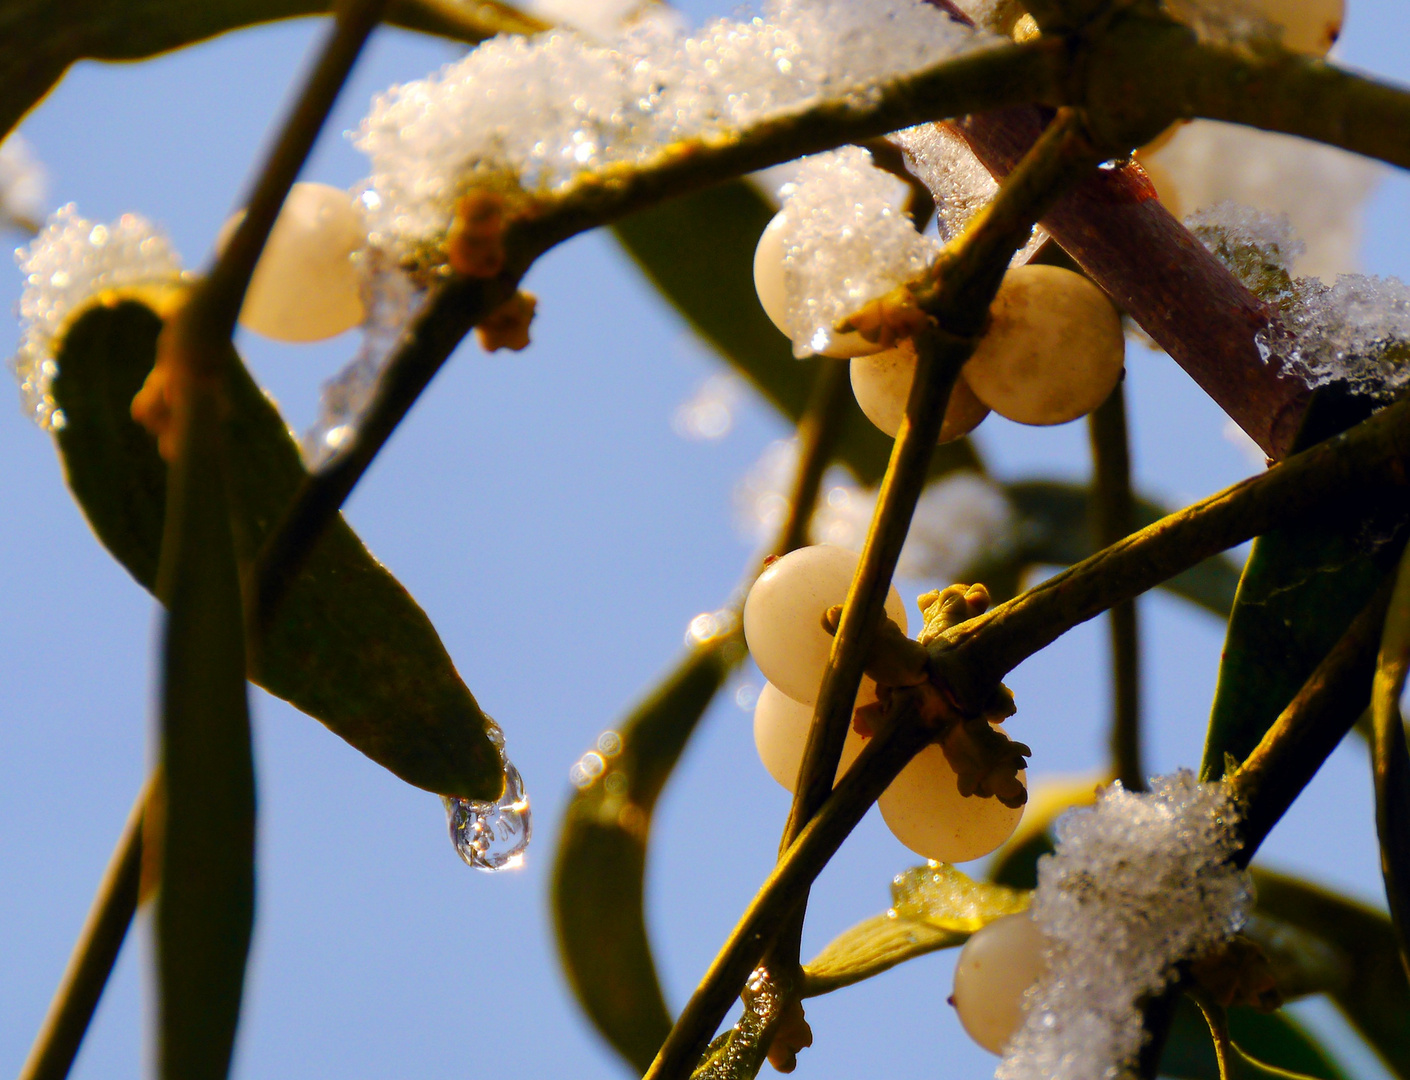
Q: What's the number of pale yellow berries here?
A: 9